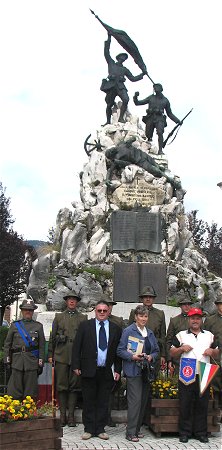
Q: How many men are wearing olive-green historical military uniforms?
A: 6